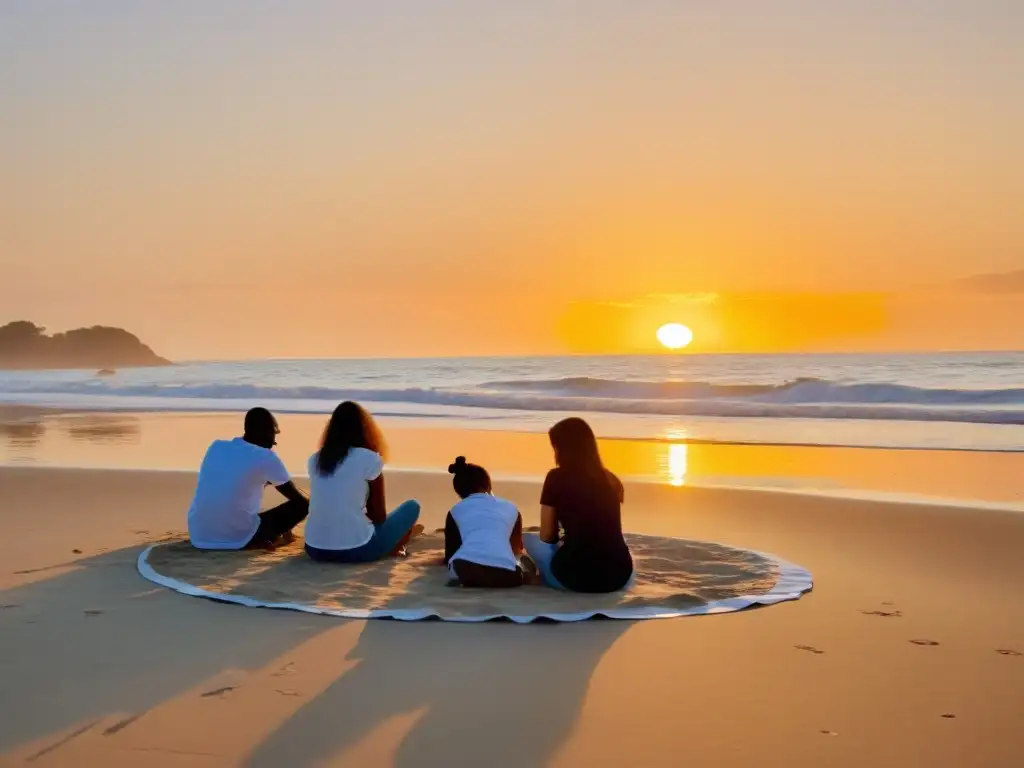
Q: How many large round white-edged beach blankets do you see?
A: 1